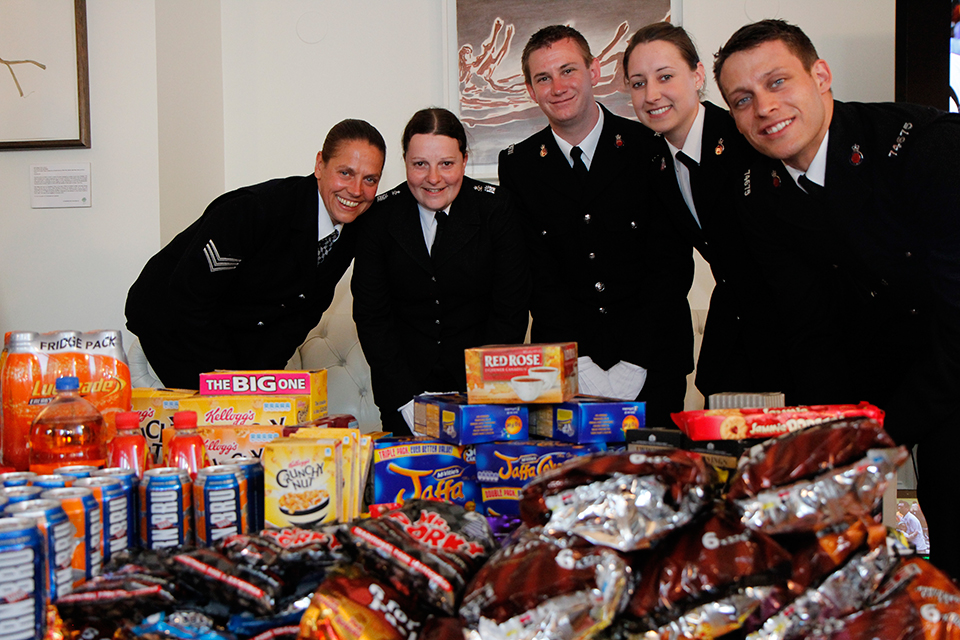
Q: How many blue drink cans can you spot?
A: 13